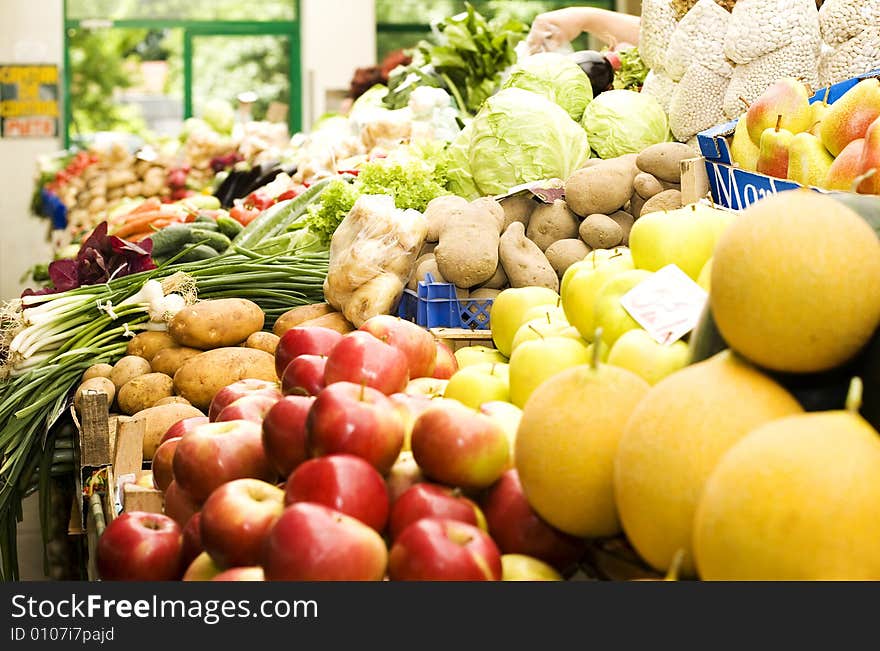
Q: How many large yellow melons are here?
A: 4